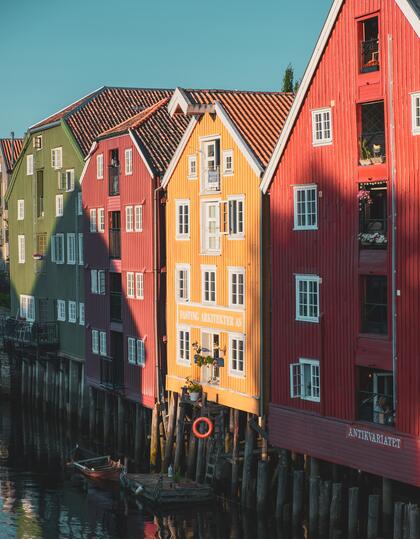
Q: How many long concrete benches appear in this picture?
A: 0